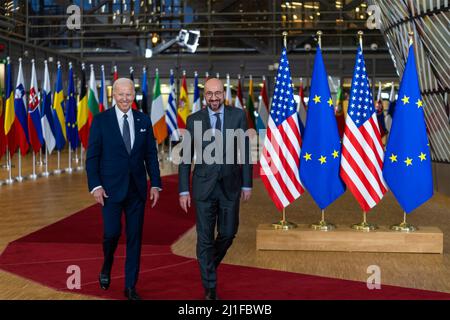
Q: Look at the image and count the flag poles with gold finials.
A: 4